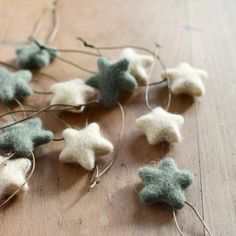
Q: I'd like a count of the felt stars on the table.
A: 11